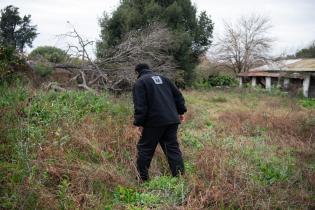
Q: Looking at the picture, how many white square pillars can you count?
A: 5